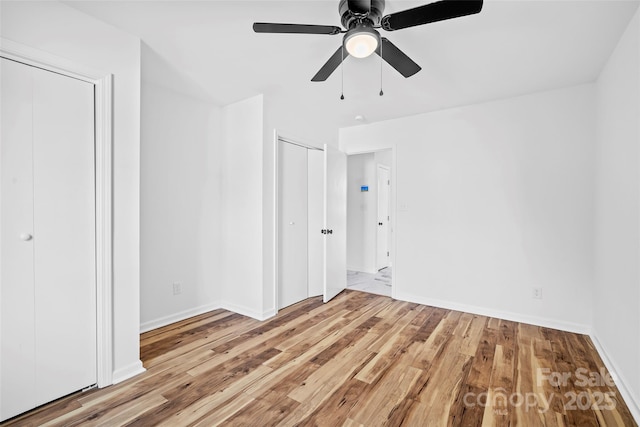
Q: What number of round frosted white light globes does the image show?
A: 1